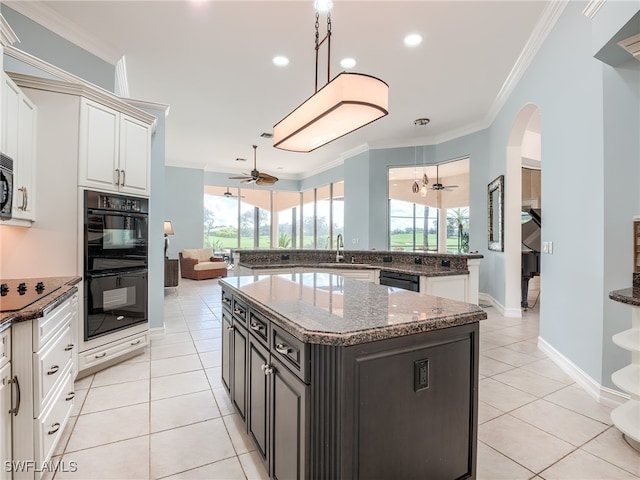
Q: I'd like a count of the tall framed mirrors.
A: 1